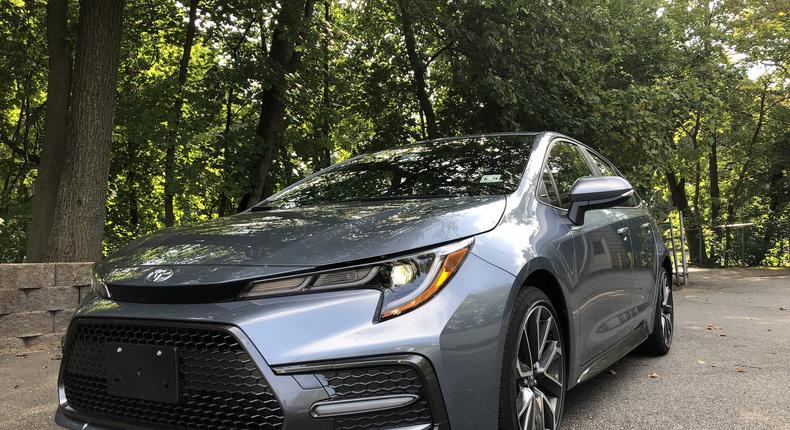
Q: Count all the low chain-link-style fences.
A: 1